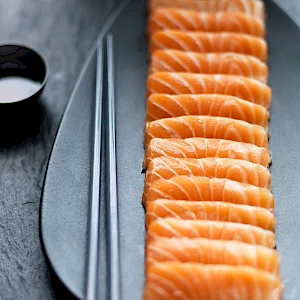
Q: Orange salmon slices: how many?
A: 14